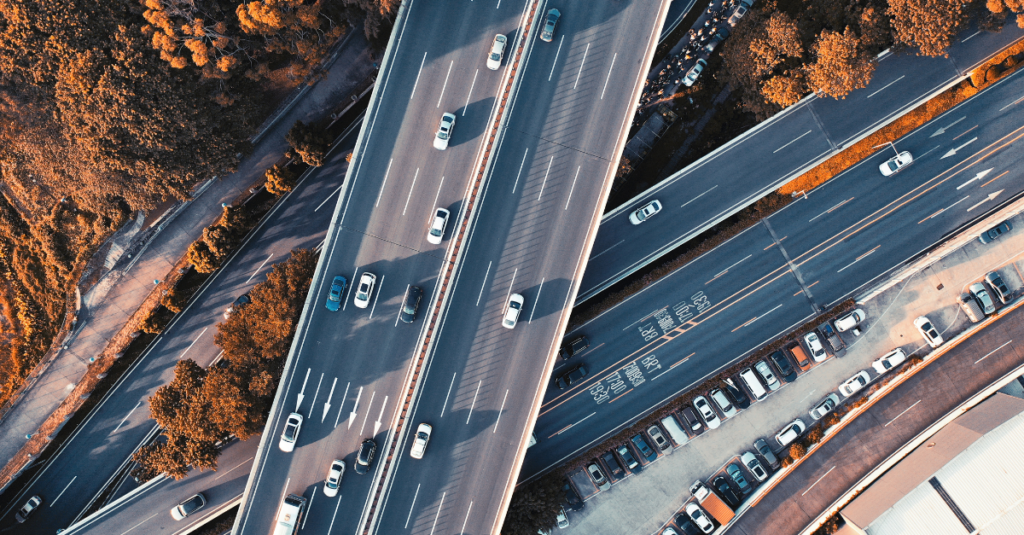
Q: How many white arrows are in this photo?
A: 8